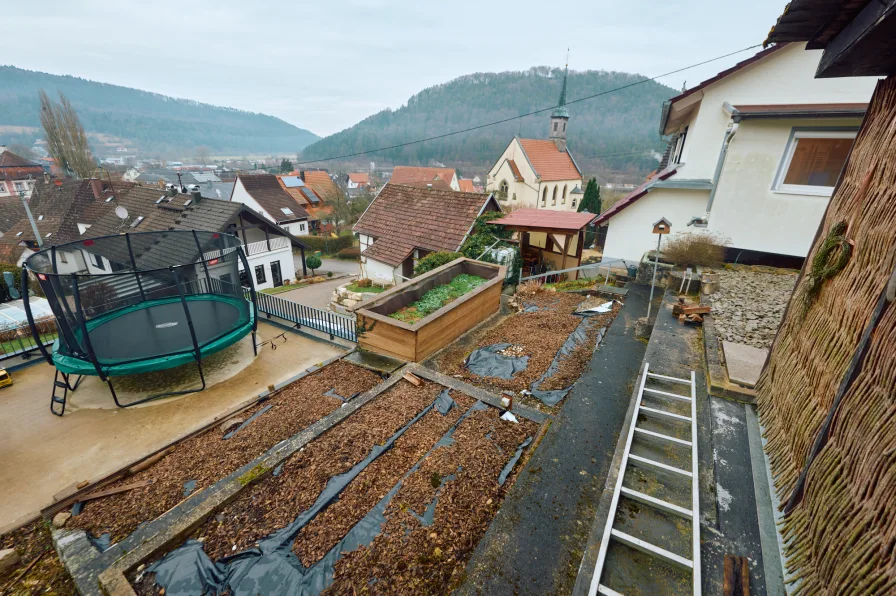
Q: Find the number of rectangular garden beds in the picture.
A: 4